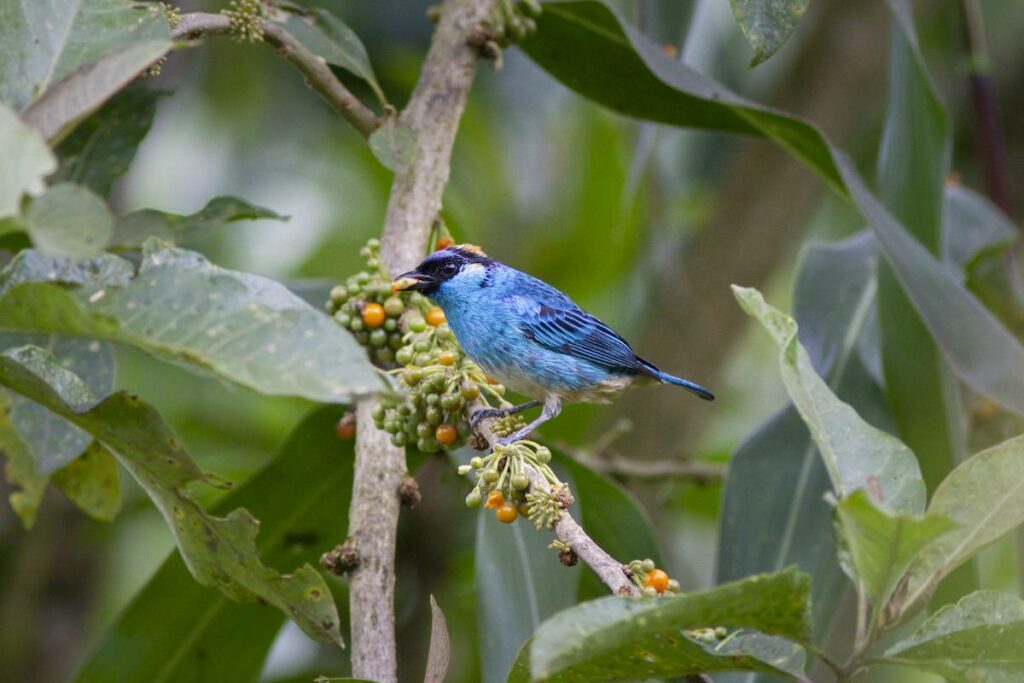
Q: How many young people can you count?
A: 0